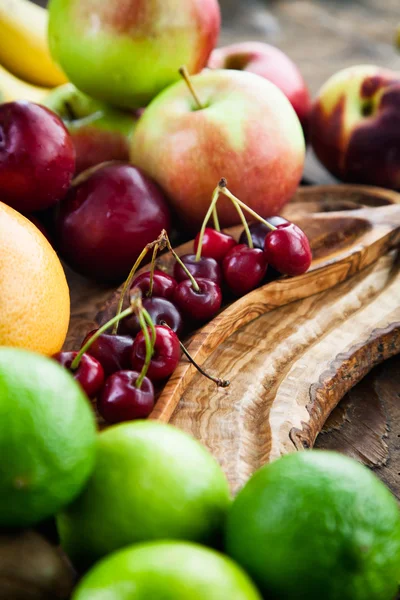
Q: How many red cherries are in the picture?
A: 12